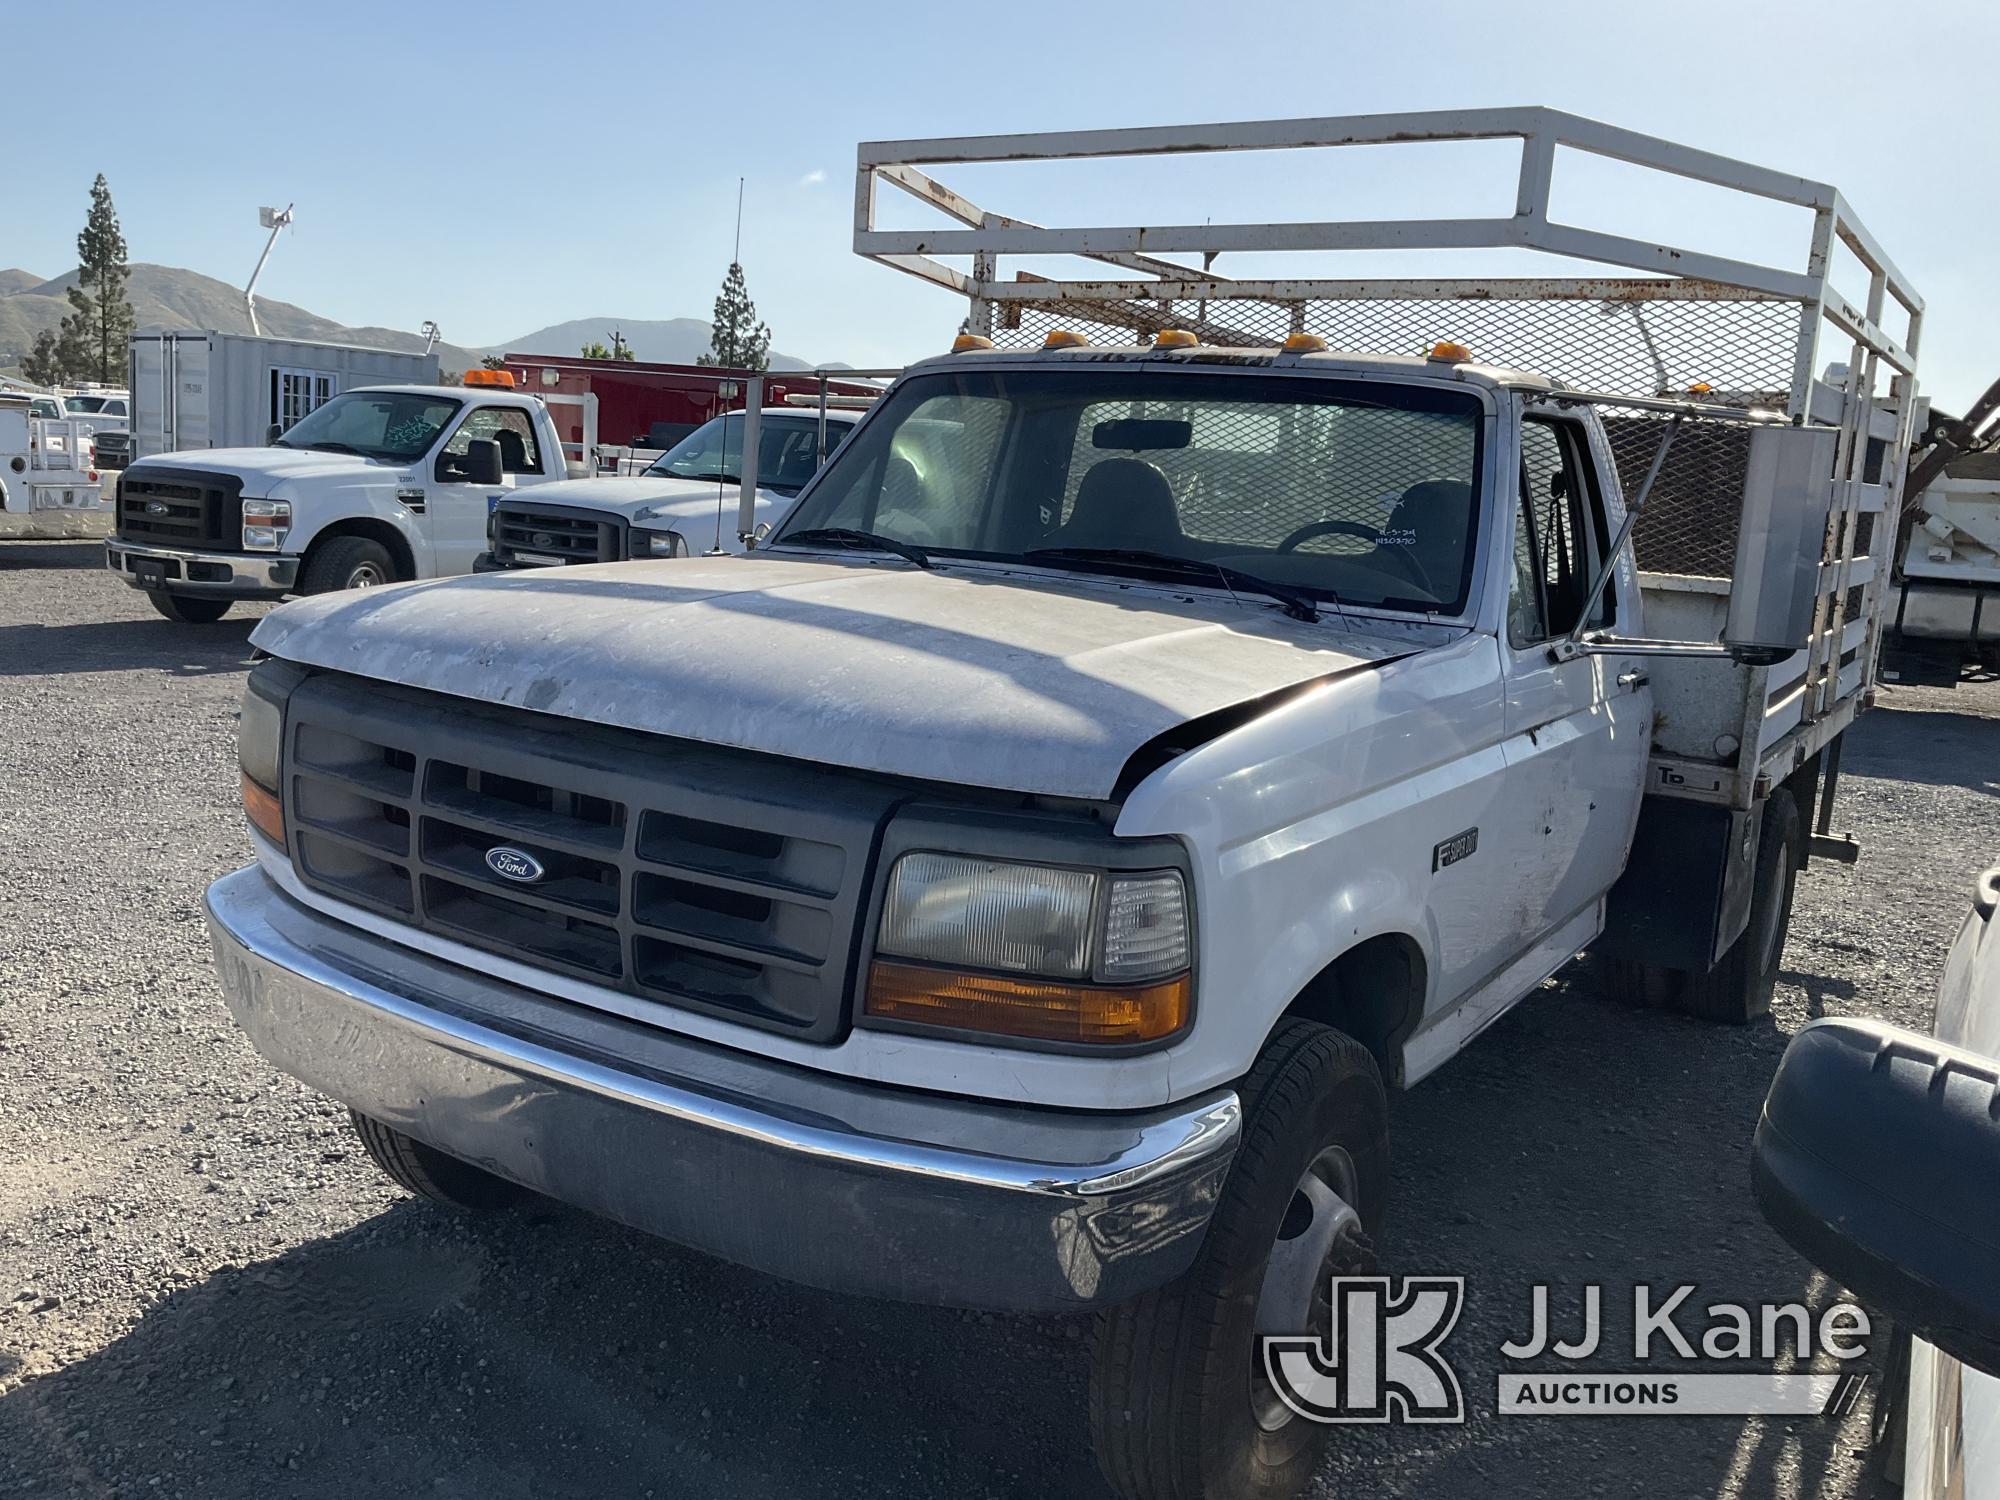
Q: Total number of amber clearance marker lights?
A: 5